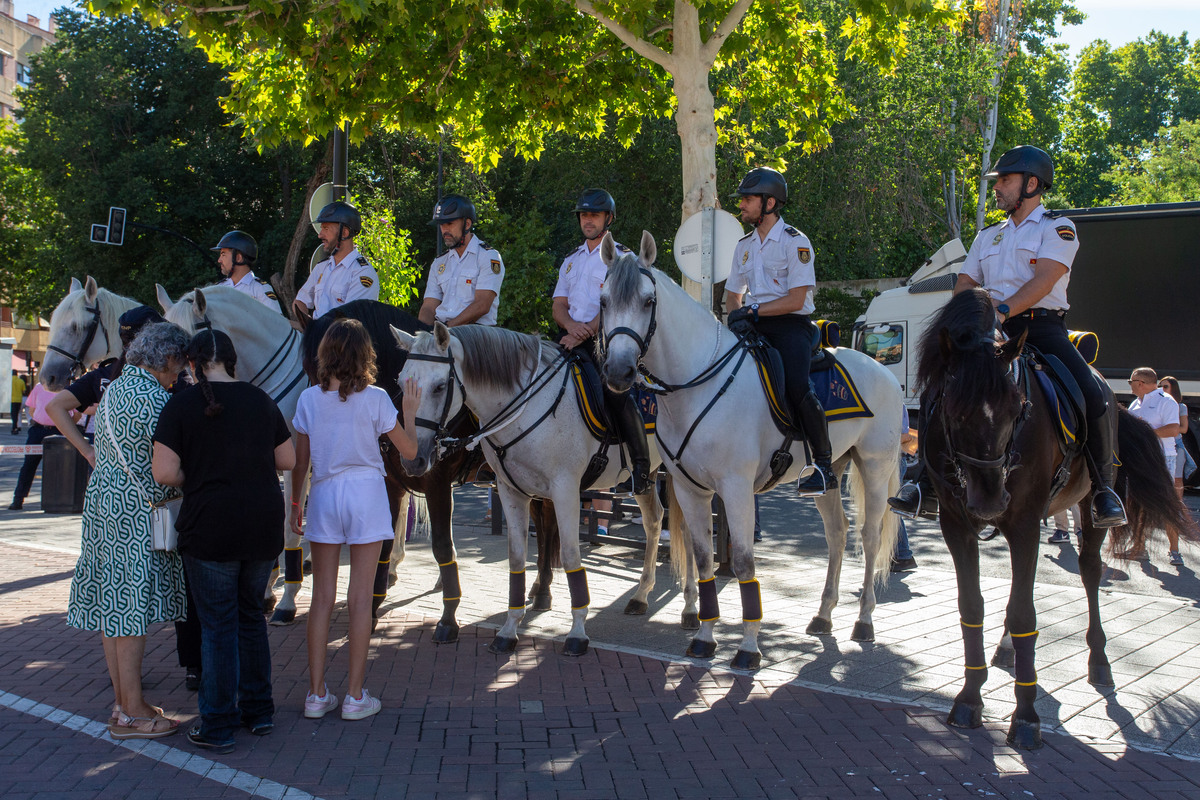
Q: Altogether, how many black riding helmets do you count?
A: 6